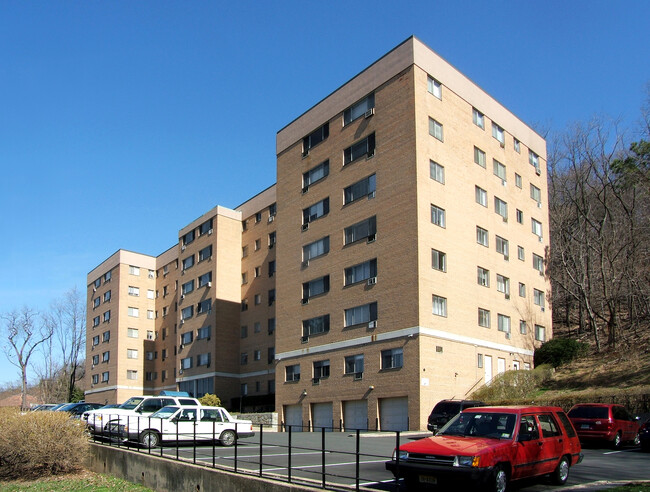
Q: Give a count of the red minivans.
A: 1